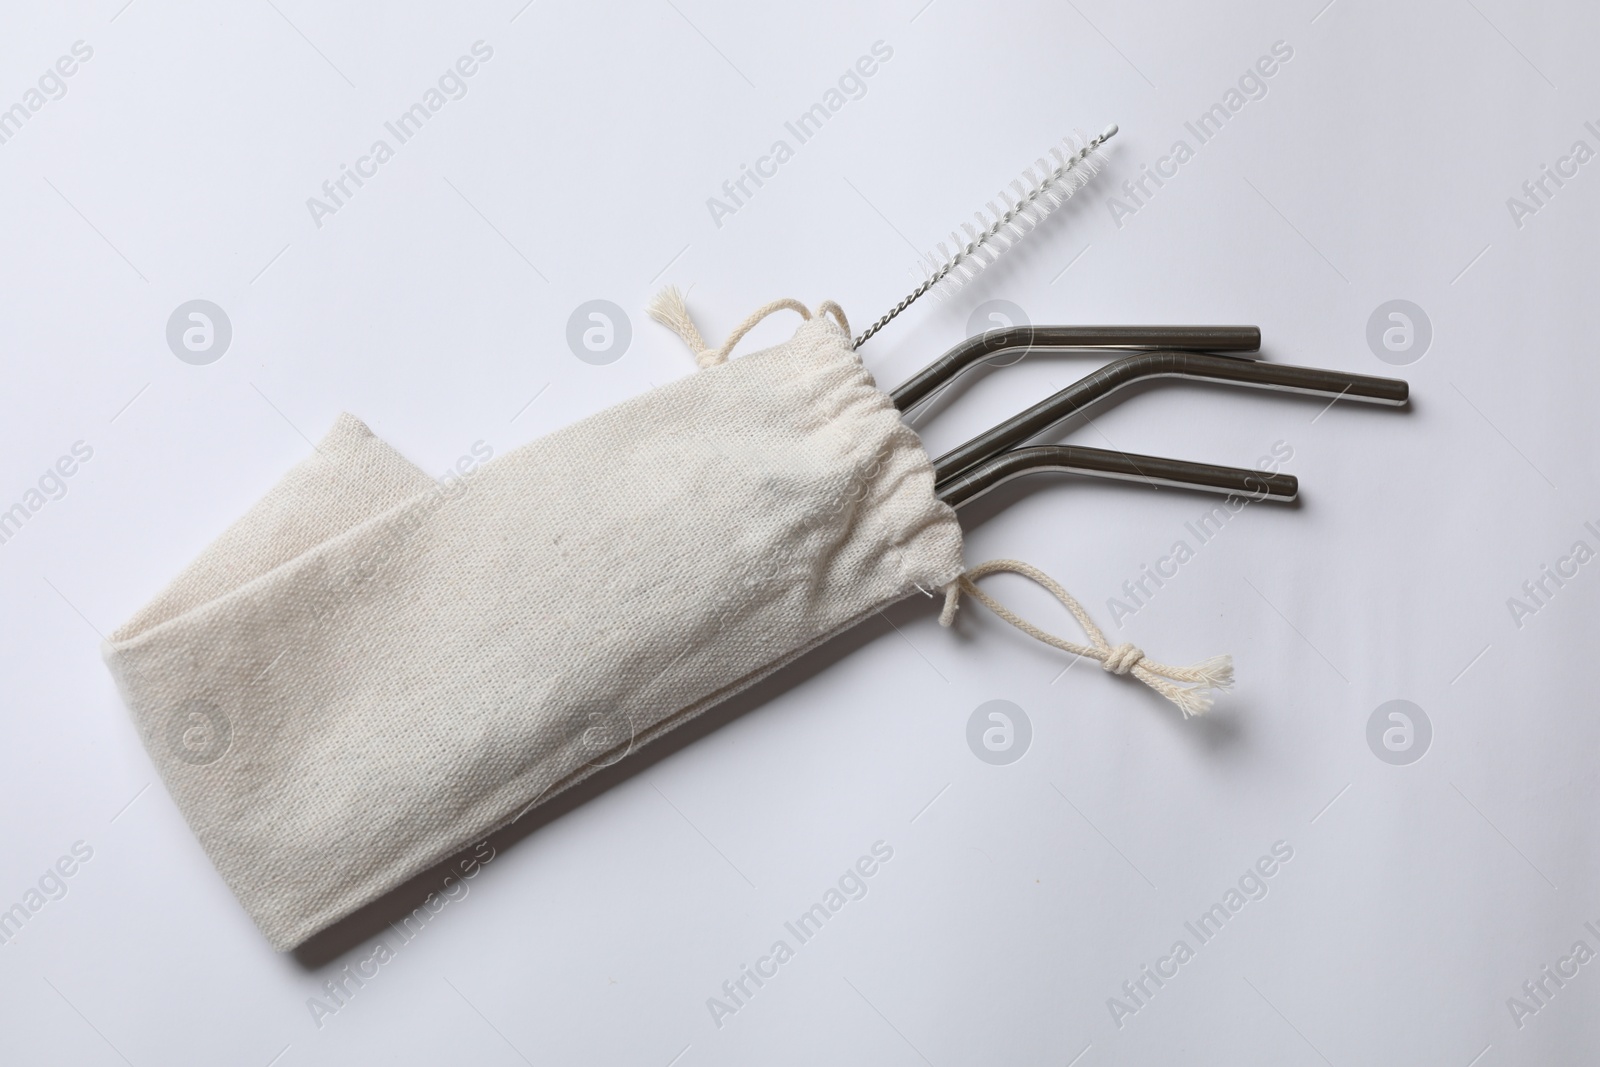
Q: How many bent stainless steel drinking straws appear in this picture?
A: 3